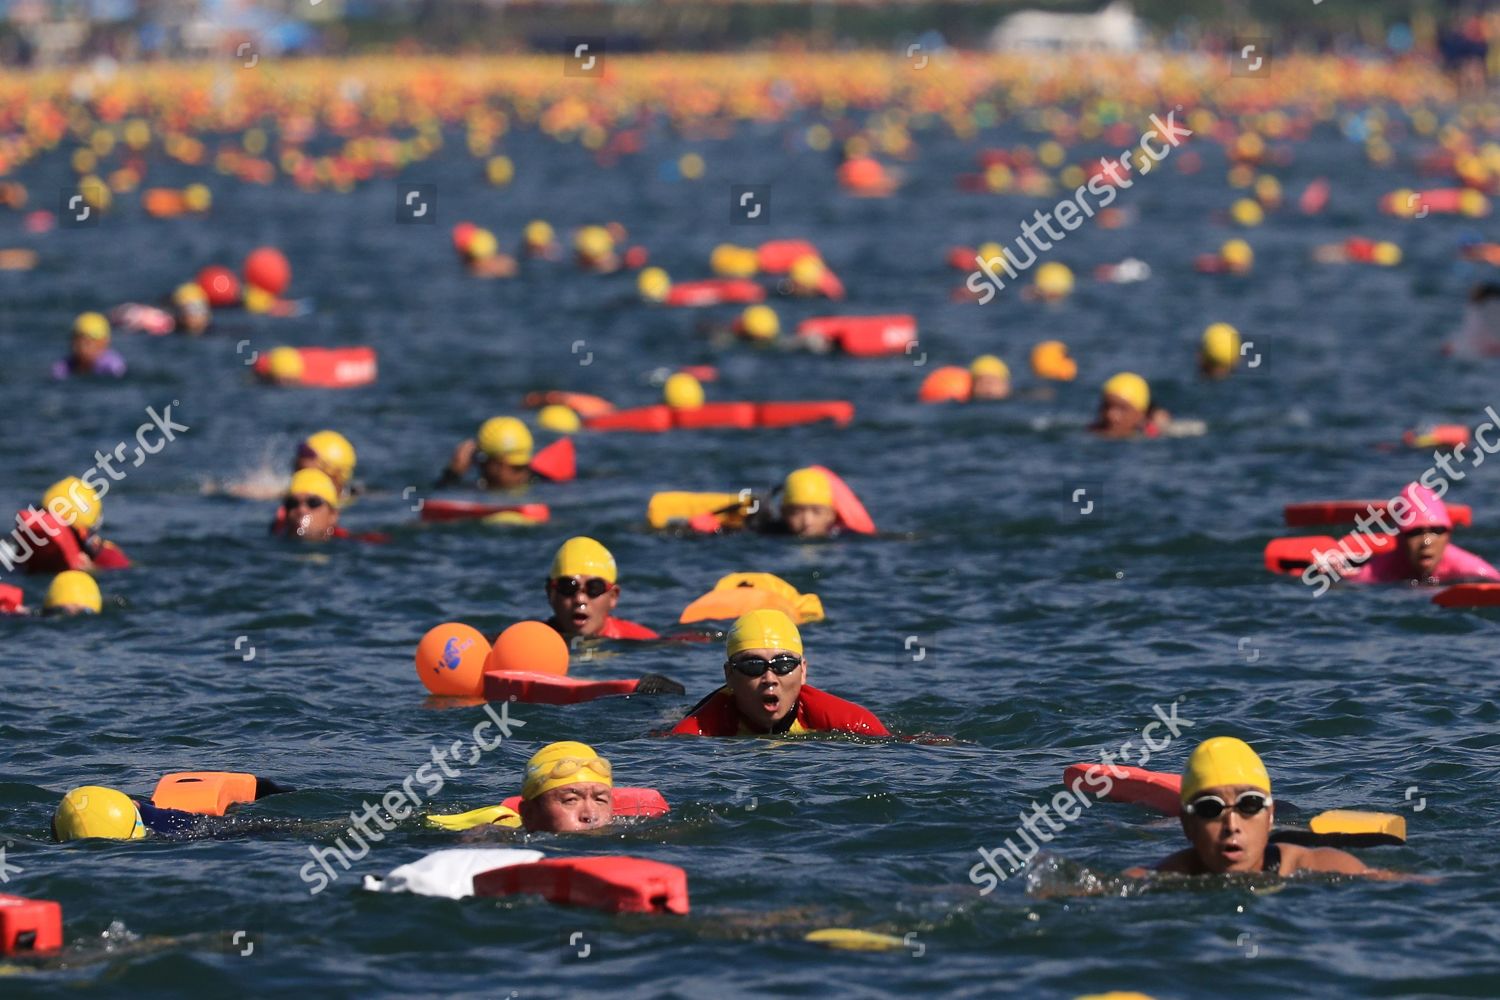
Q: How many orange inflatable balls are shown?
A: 2